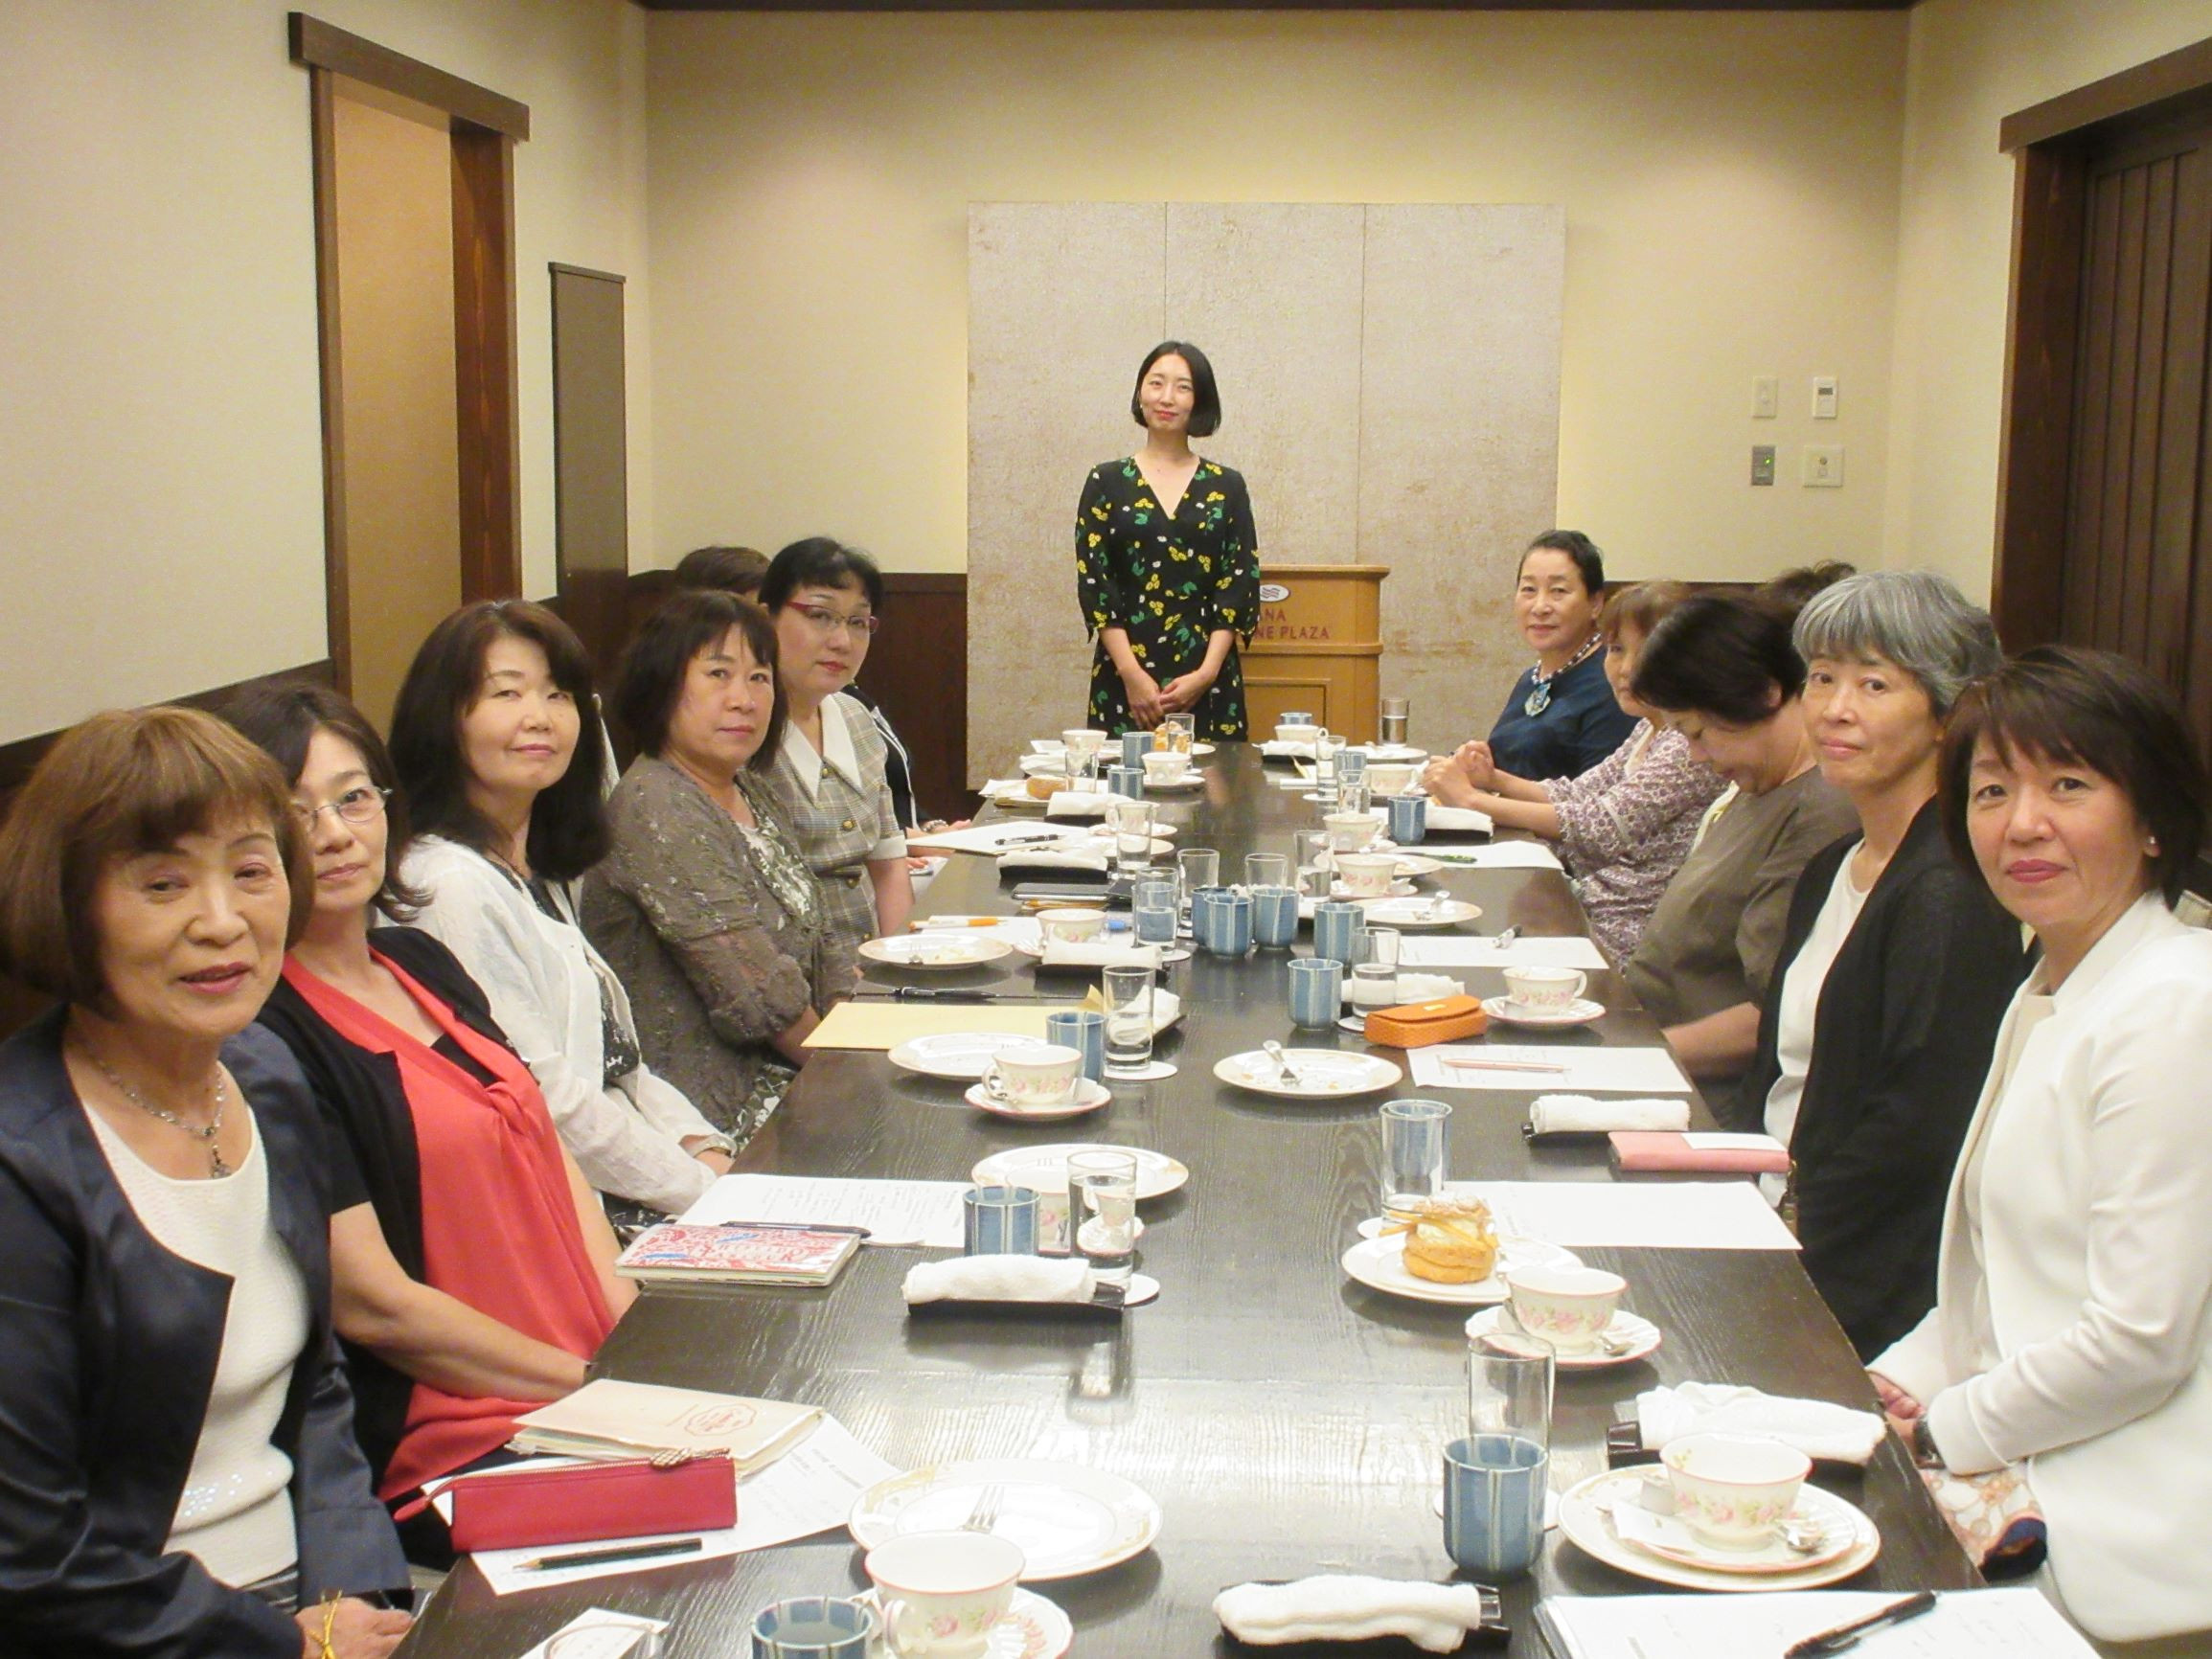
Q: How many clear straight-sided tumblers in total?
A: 15